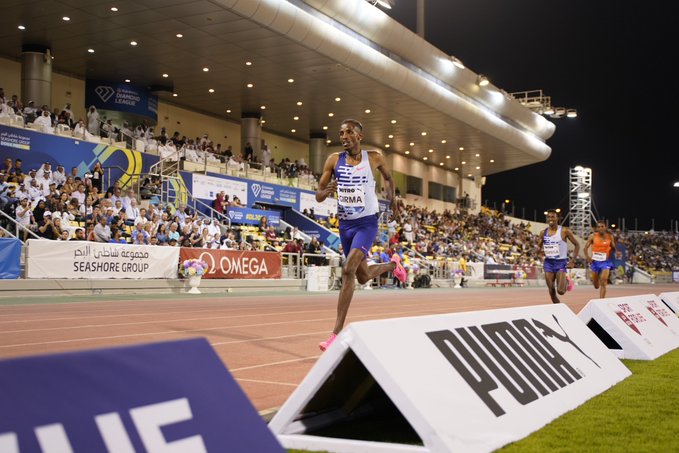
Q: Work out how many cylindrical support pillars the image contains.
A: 3